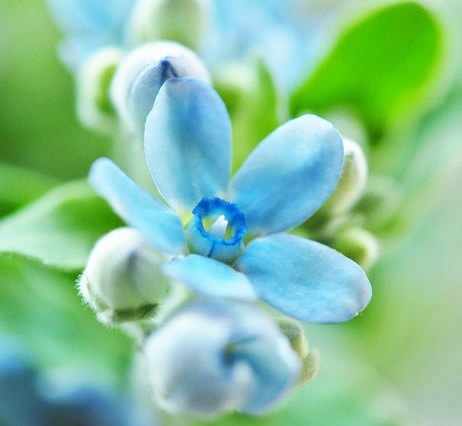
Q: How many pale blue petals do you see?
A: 5